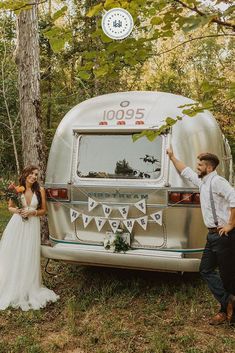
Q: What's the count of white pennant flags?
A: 11